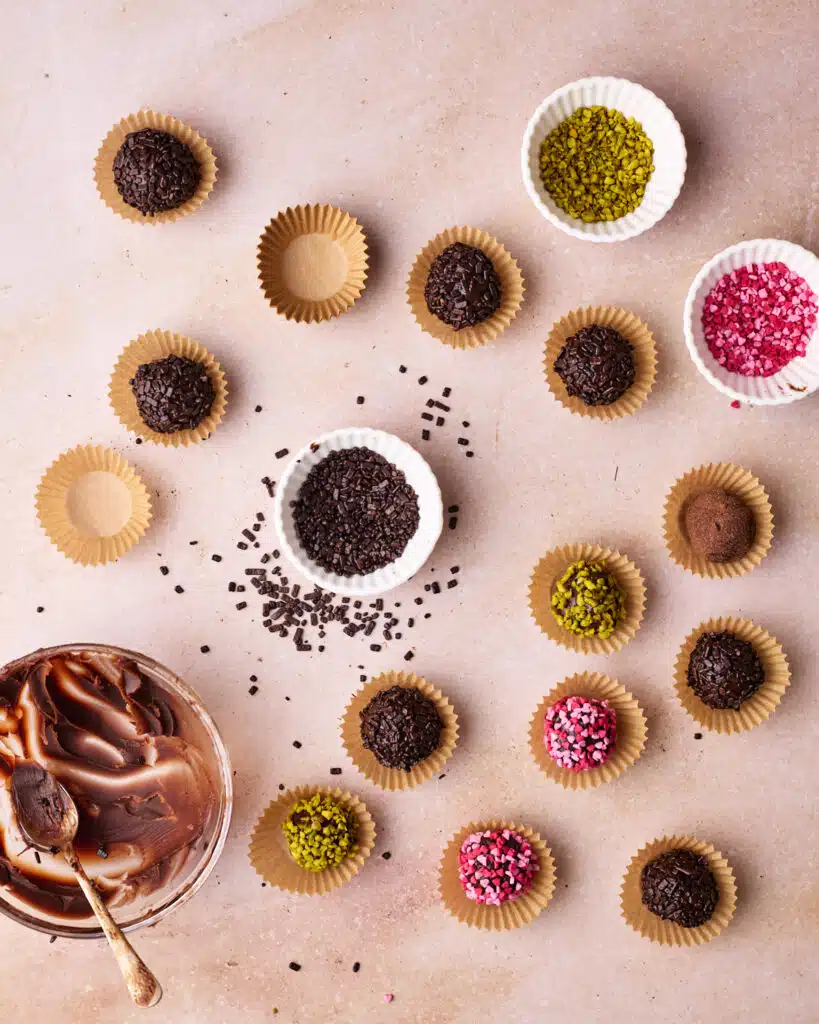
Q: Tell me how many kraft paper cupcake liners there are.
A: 14